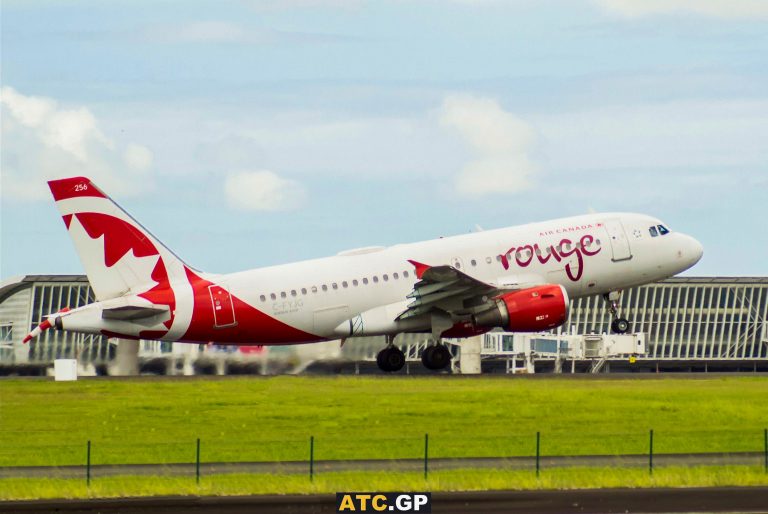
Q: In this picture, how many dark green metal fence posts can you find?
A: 7